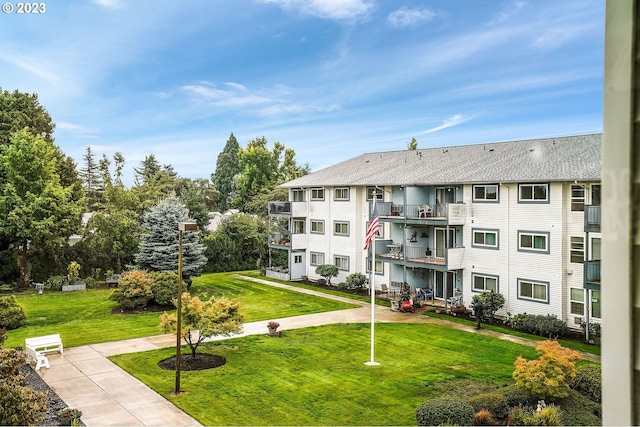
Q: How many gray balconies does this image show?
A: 6